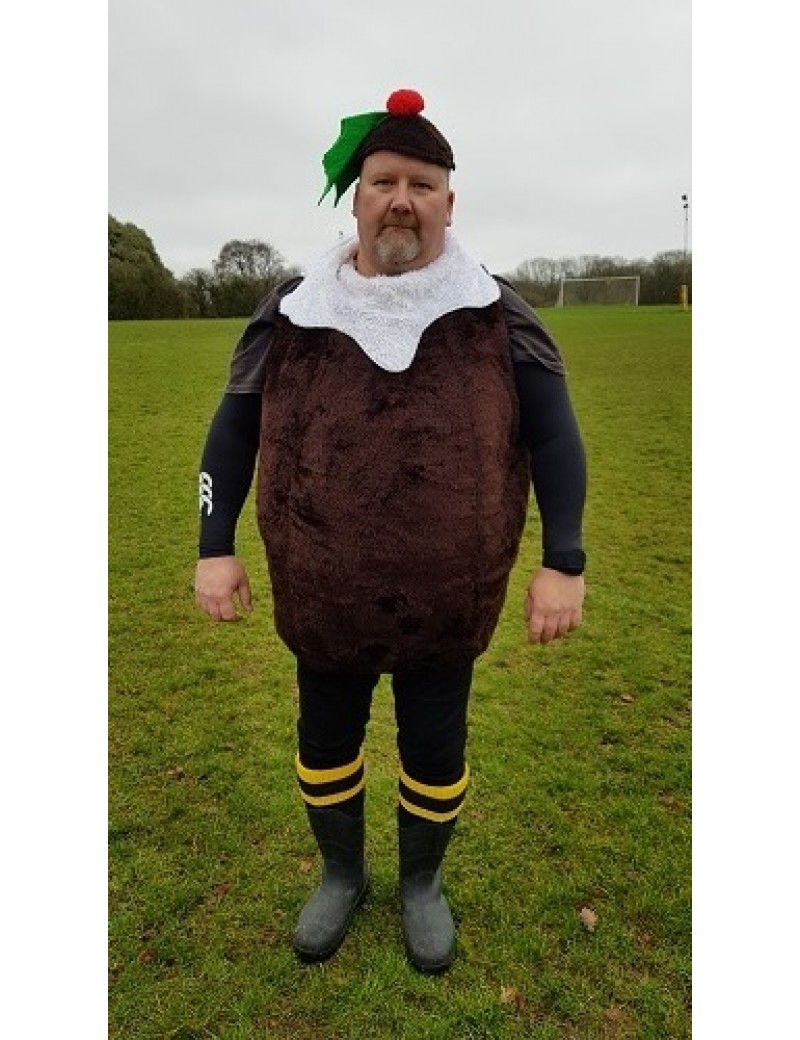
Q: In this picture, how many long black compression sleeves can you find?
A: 2